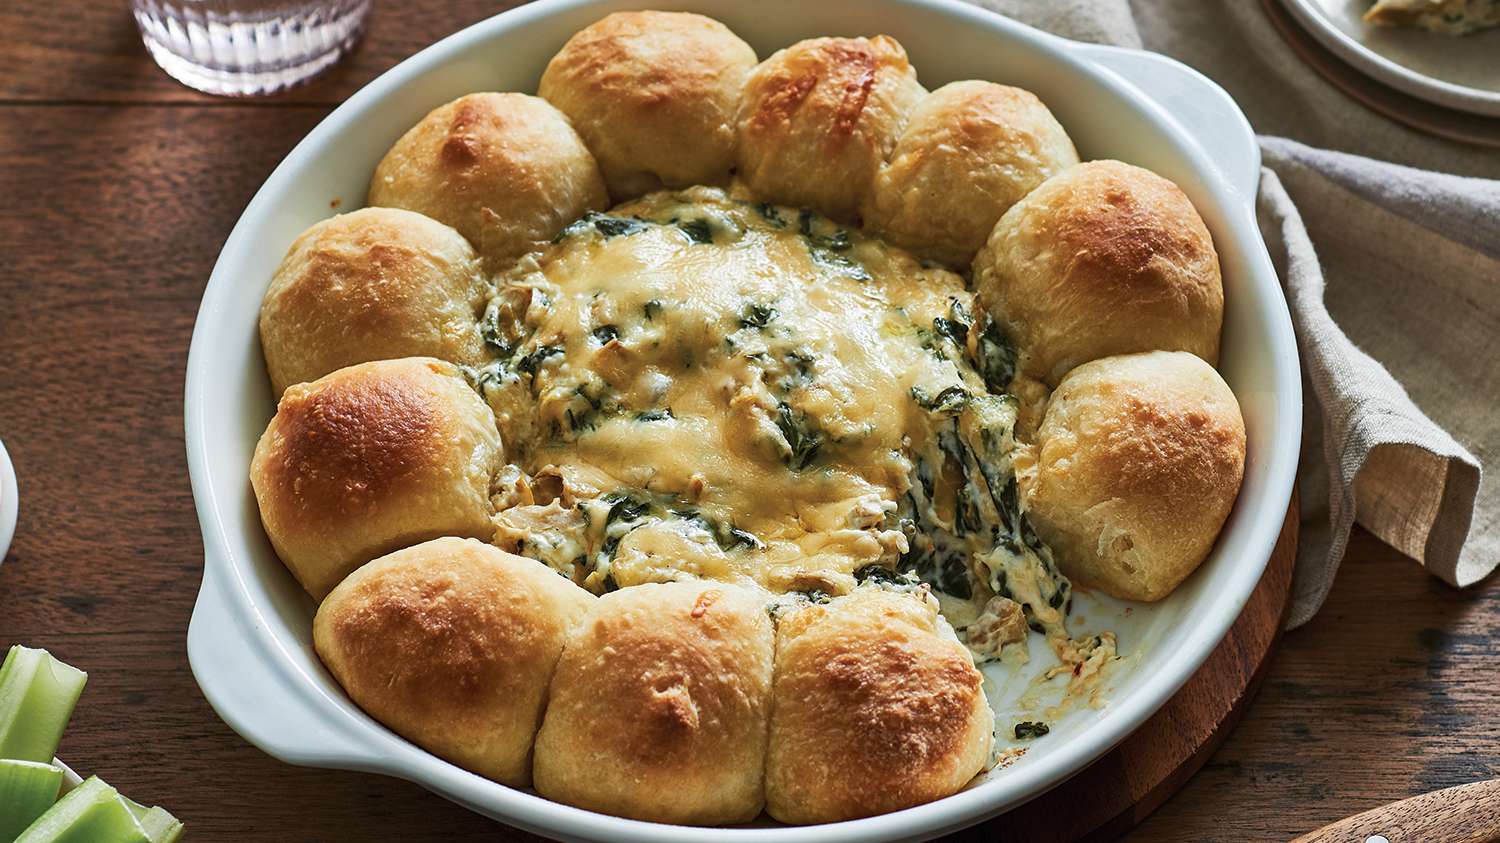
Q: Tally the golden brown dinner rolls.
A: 11